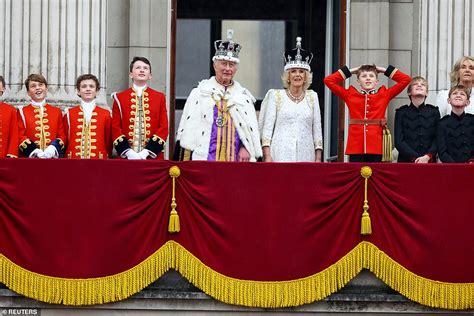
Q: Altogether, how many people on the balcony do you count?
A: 10